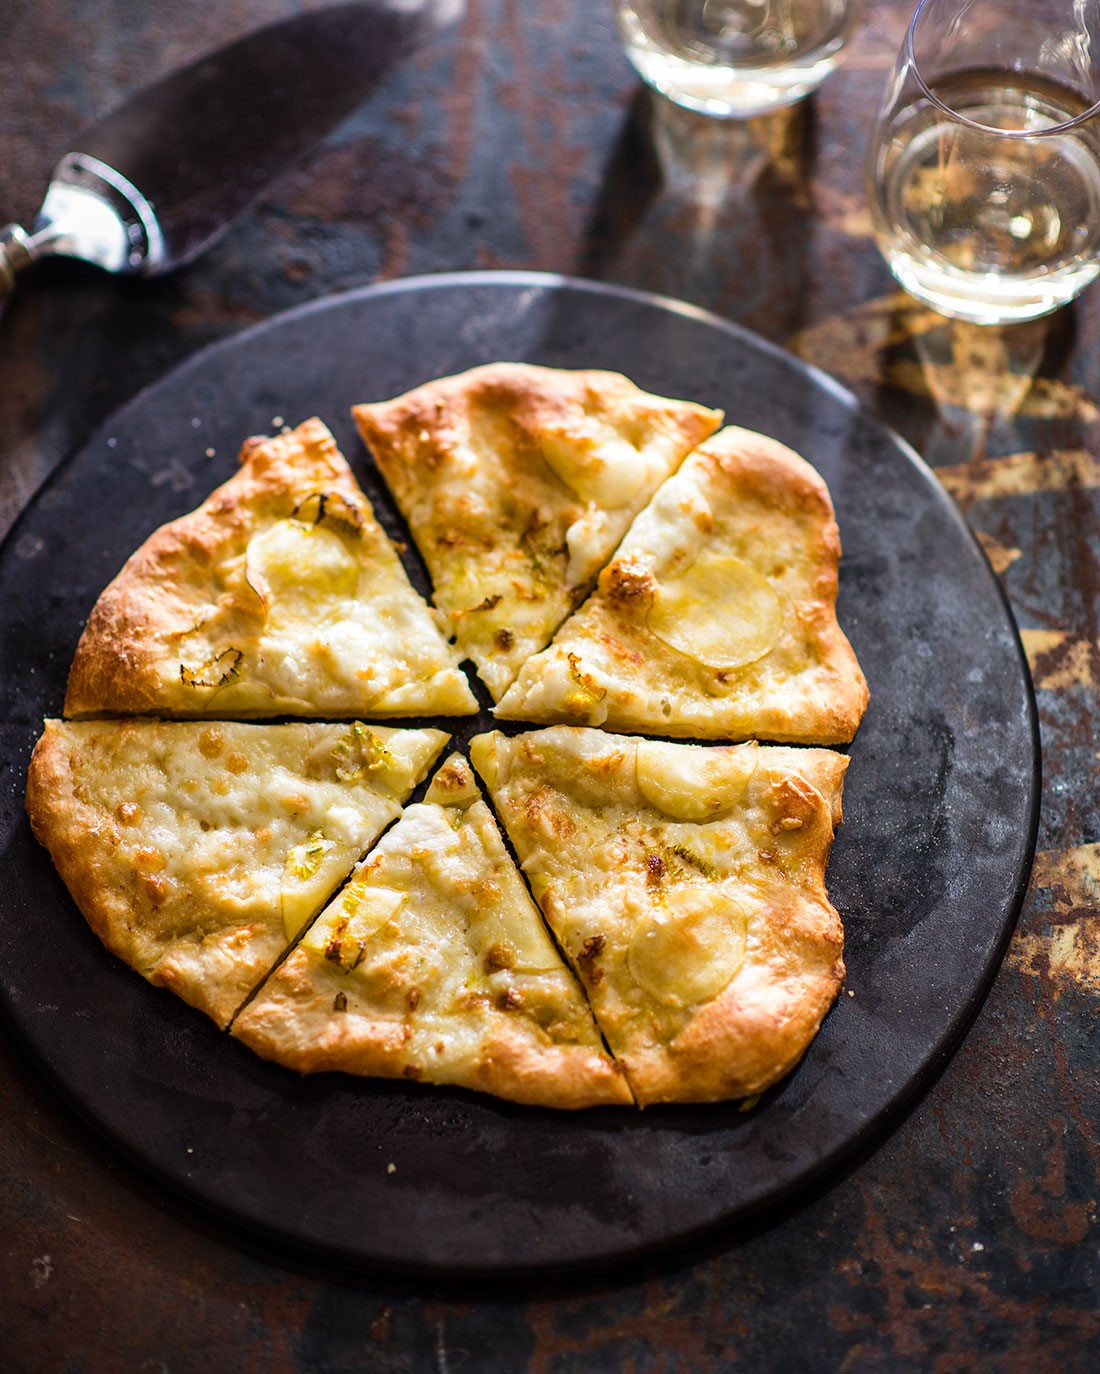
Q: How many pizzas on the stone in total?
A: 1